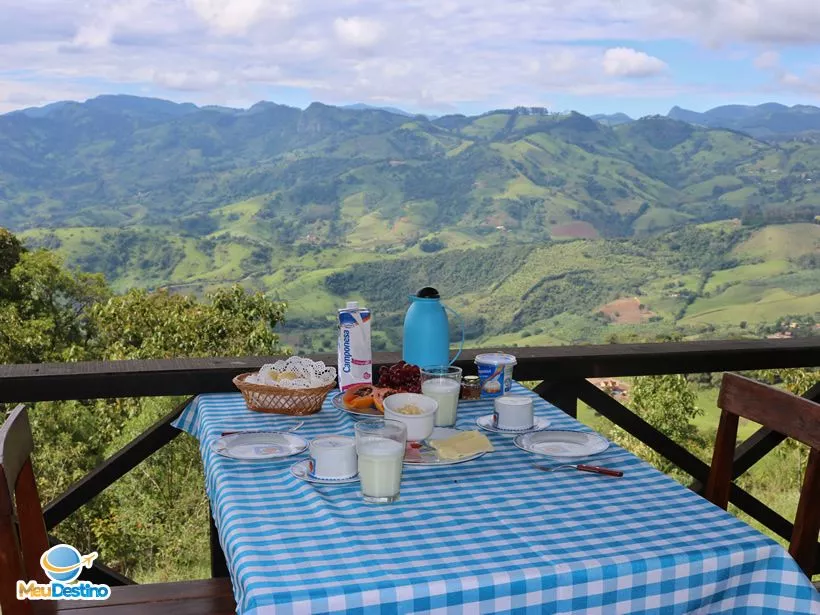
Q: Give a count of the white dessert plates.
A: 2